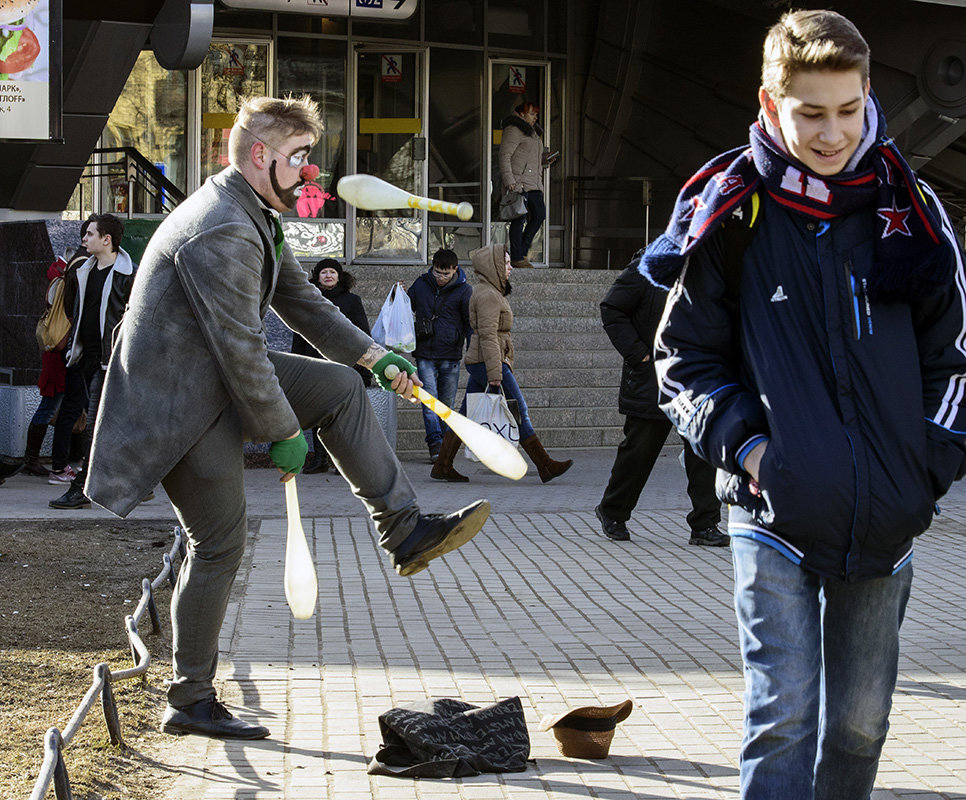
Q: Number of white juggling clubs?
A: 3